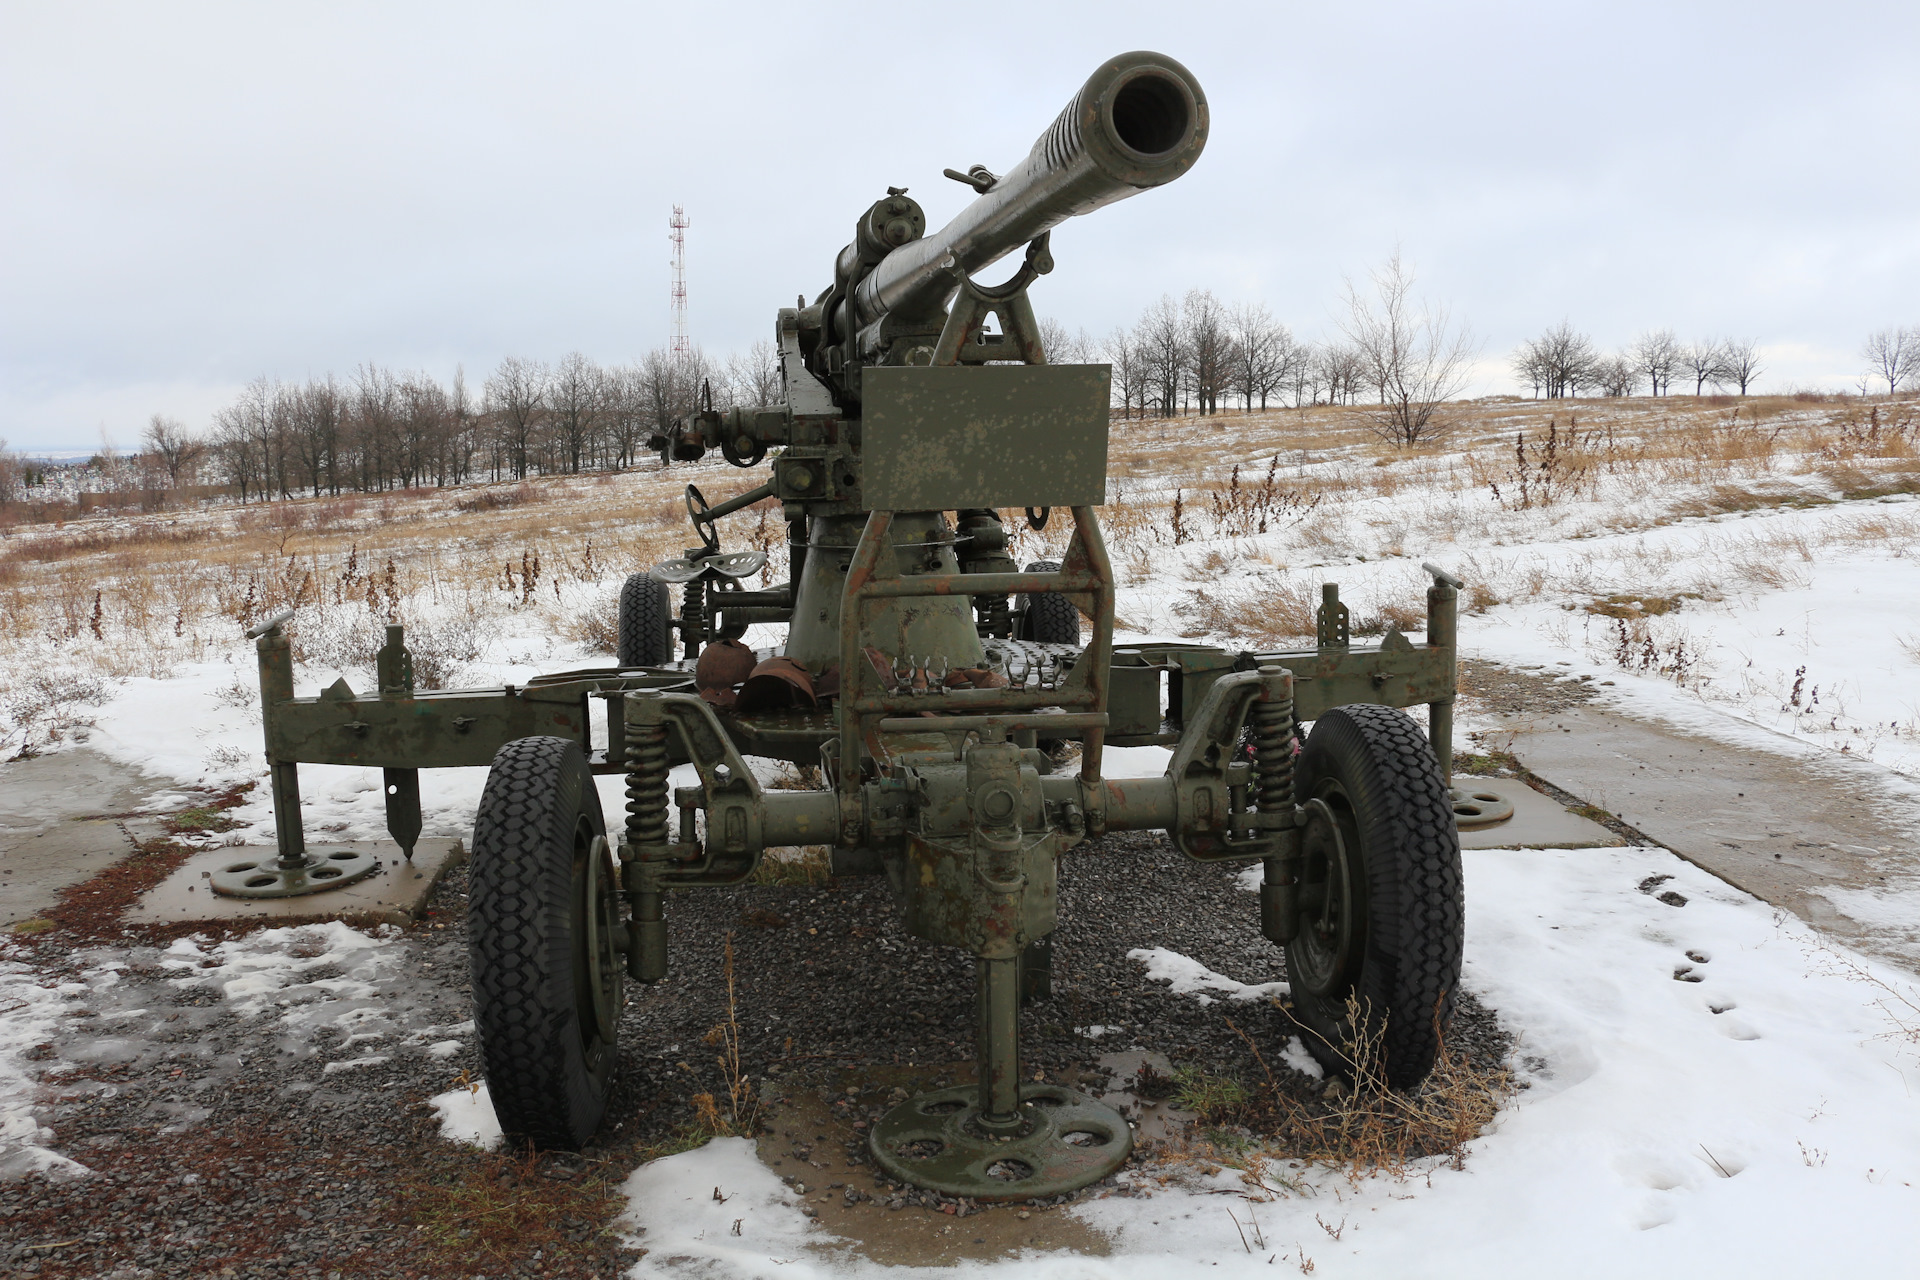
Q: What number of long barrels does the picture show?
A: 1